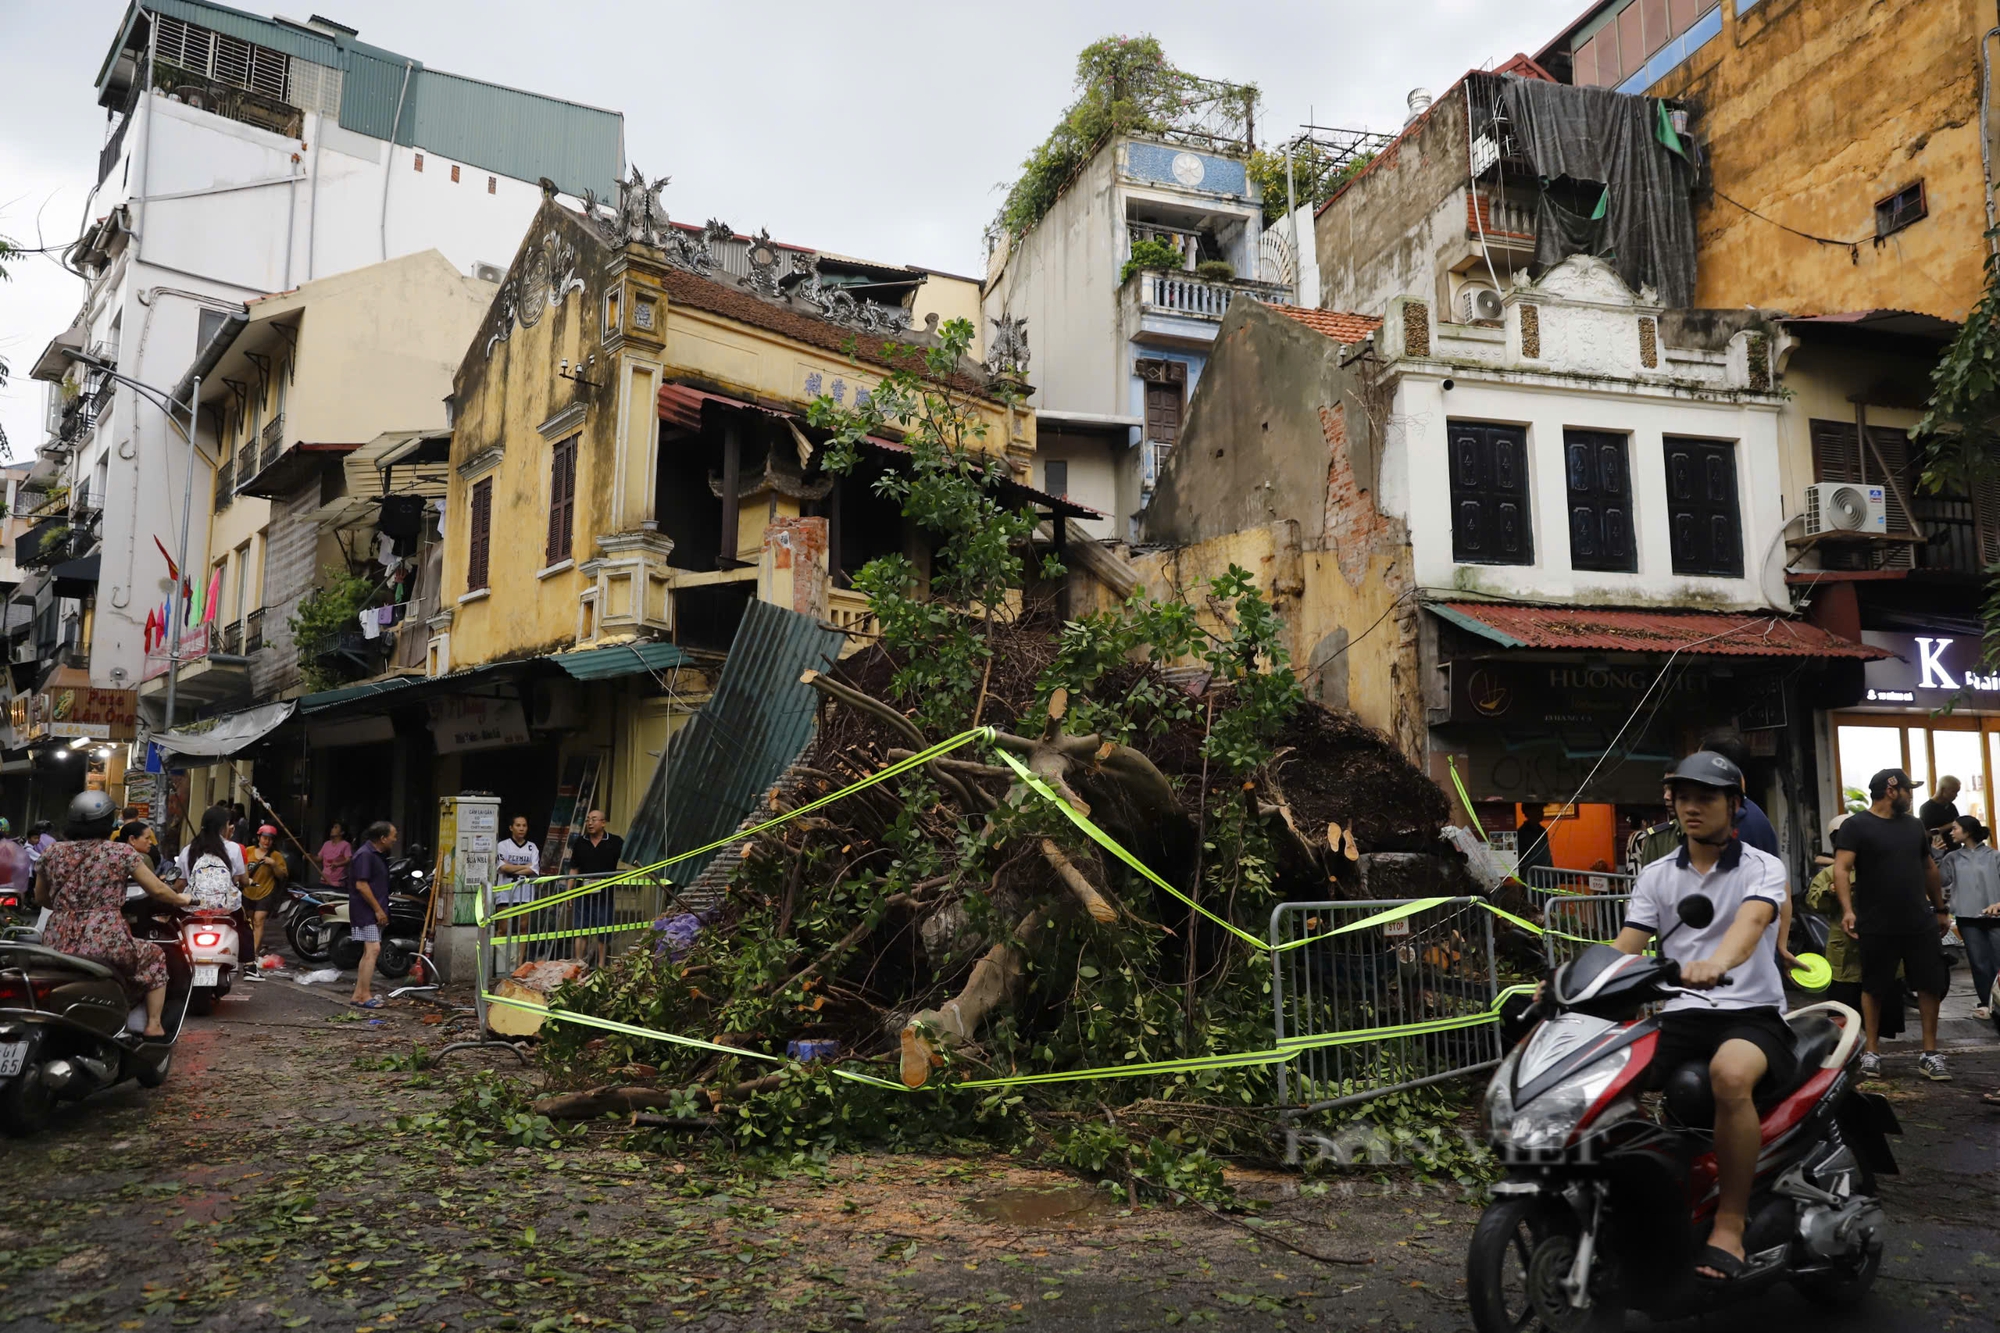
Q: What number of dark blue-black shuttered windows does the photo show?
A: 3